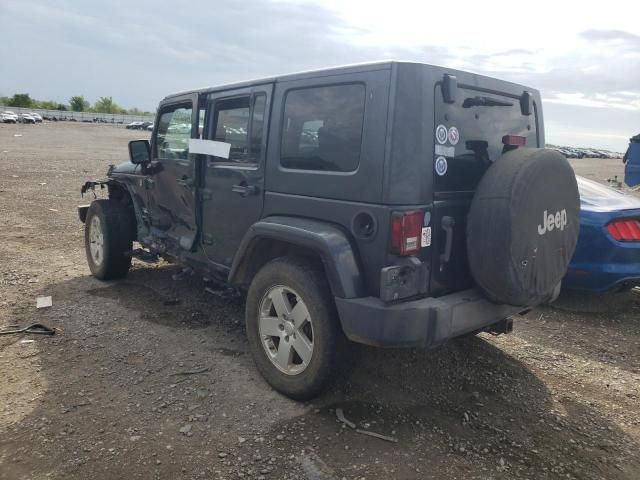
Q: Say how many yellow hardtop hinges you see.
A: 0